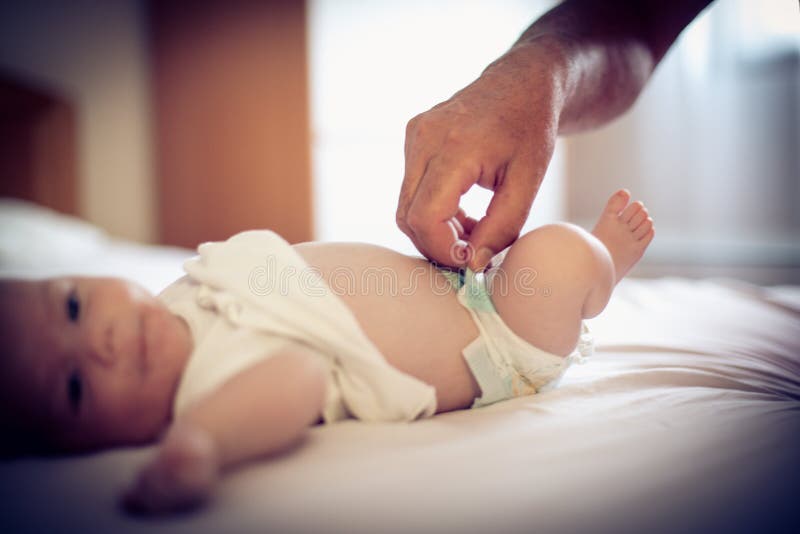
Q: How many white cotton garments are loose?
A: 1